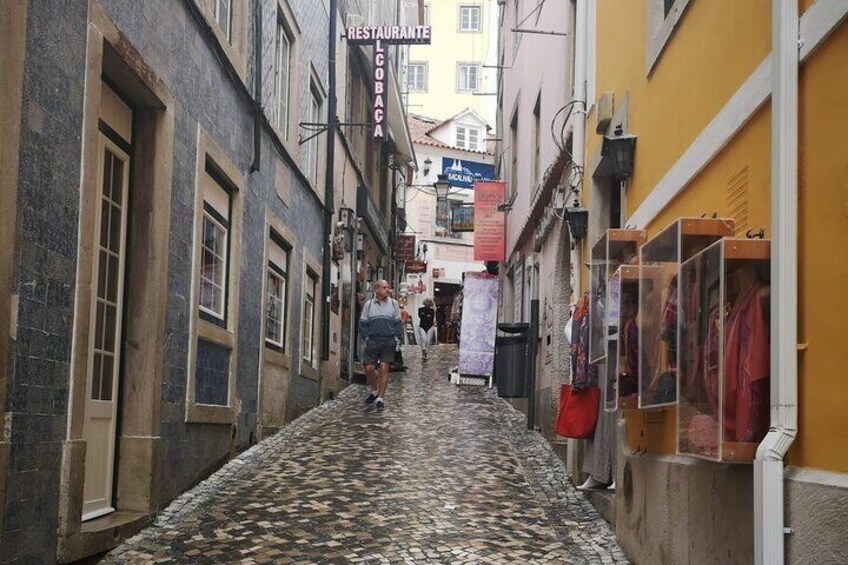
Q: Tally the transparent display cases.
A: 4